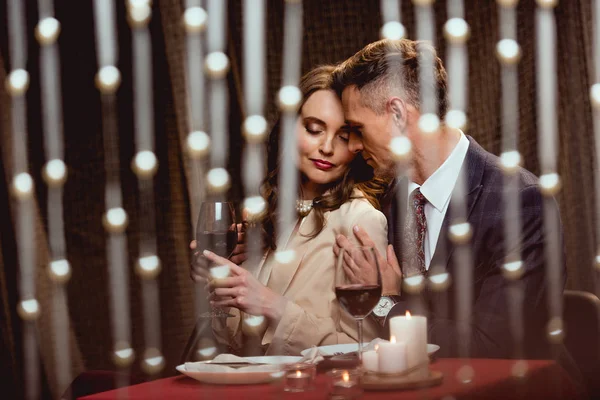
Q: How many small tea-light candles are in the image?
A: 2